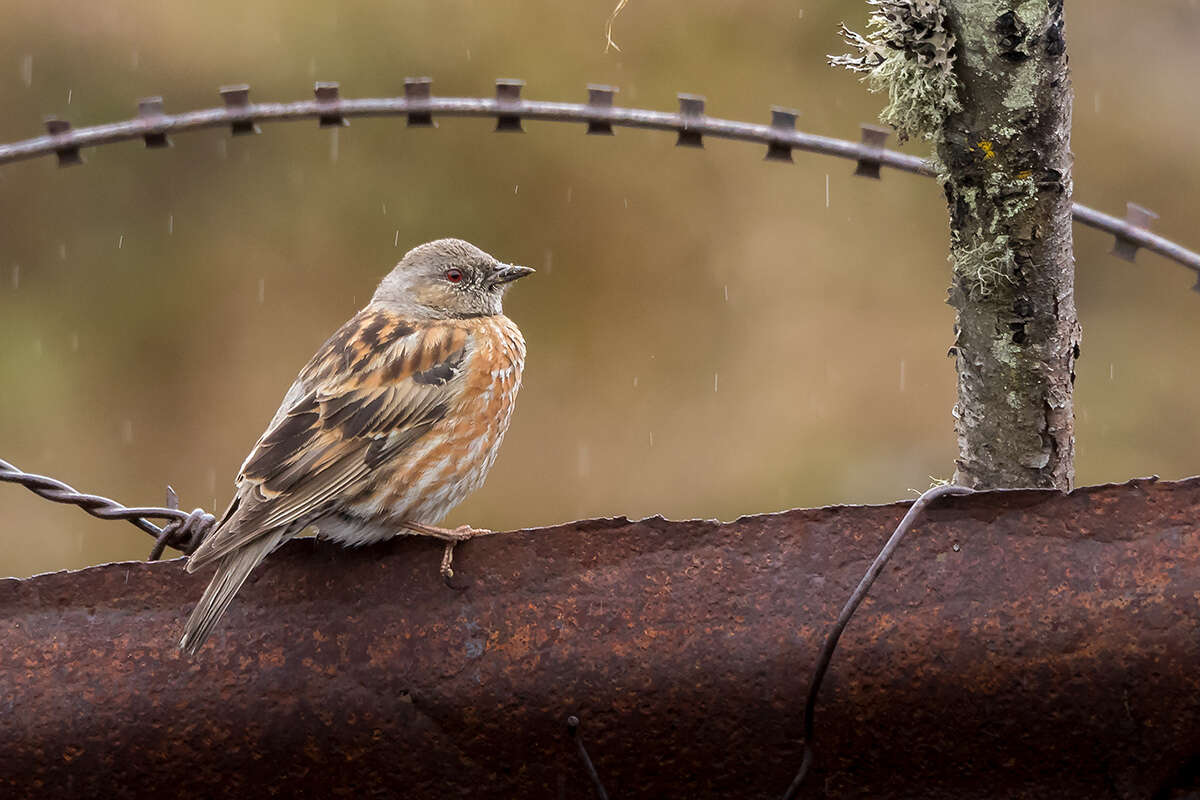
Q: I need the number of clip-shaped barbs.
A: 12